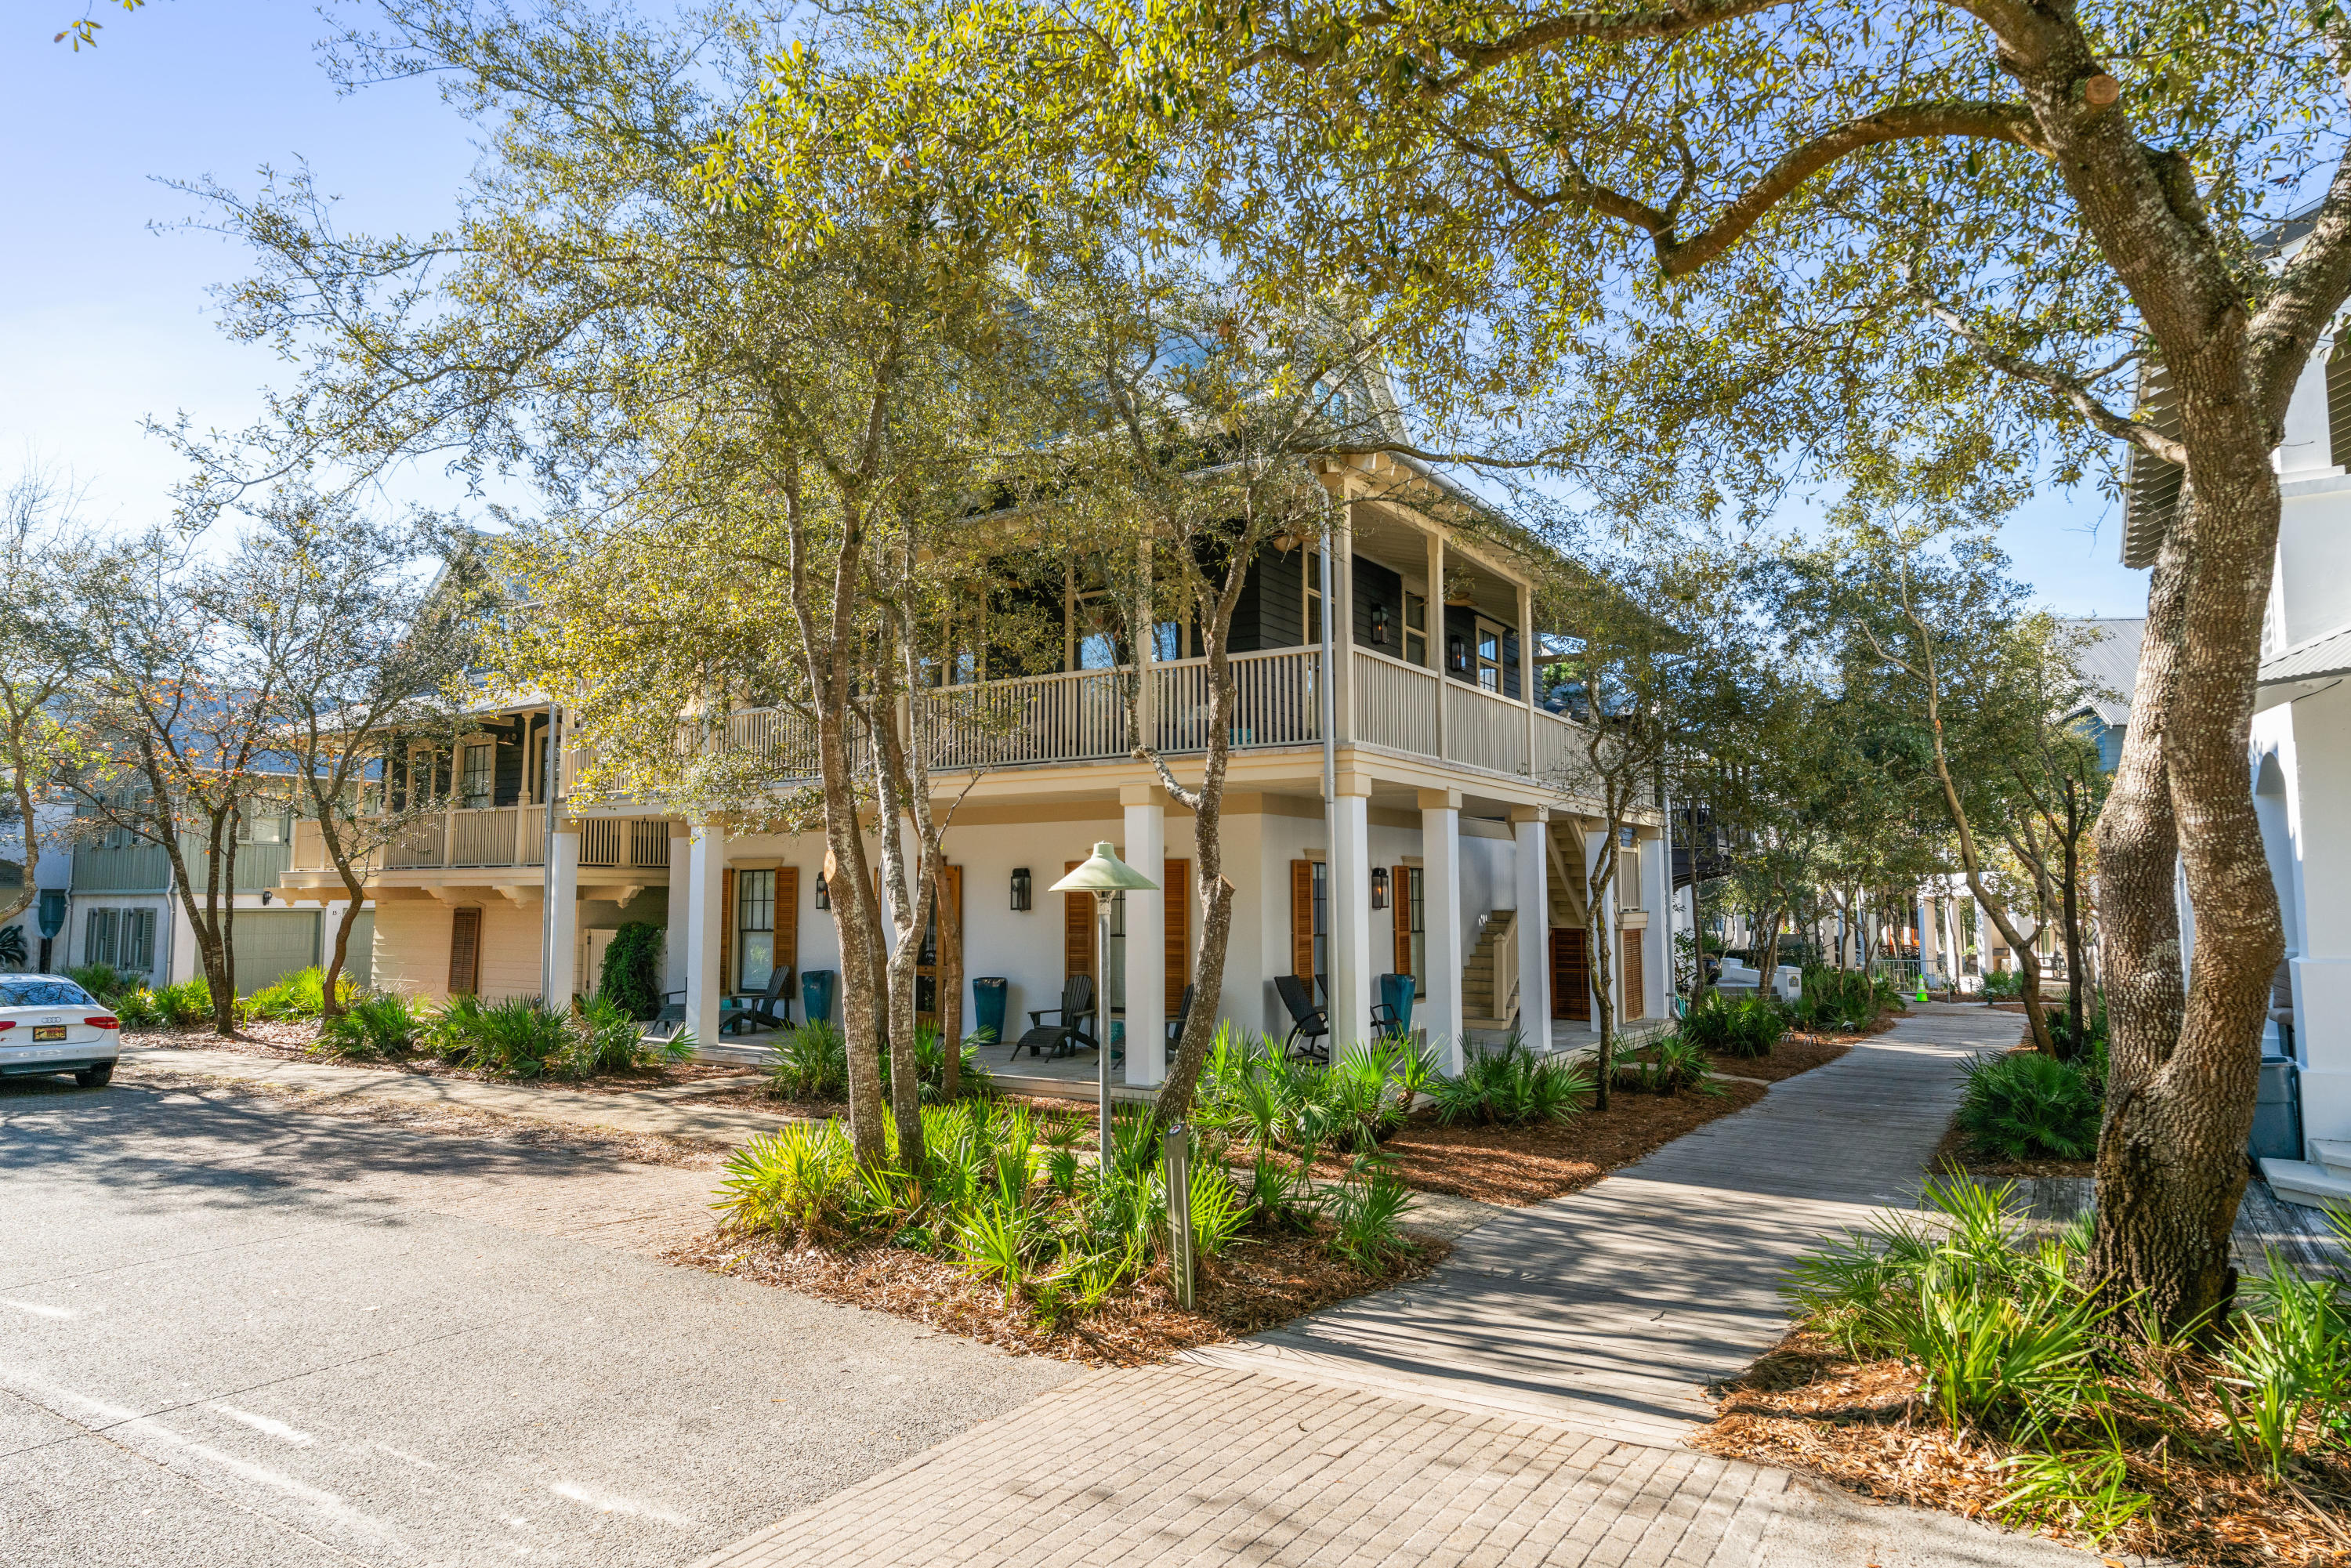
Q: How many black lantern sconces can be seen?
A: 5